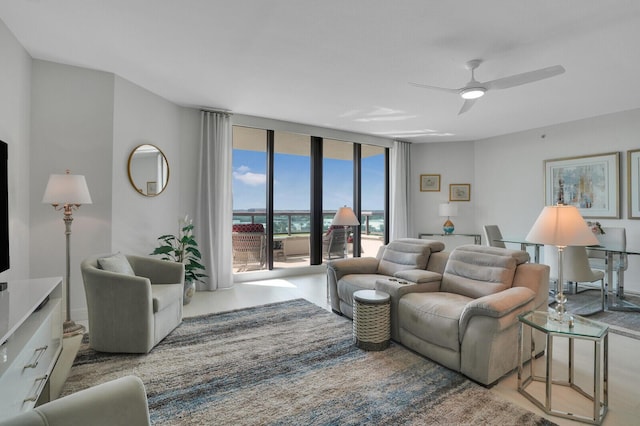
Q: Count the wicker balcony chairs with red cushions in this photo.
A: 2